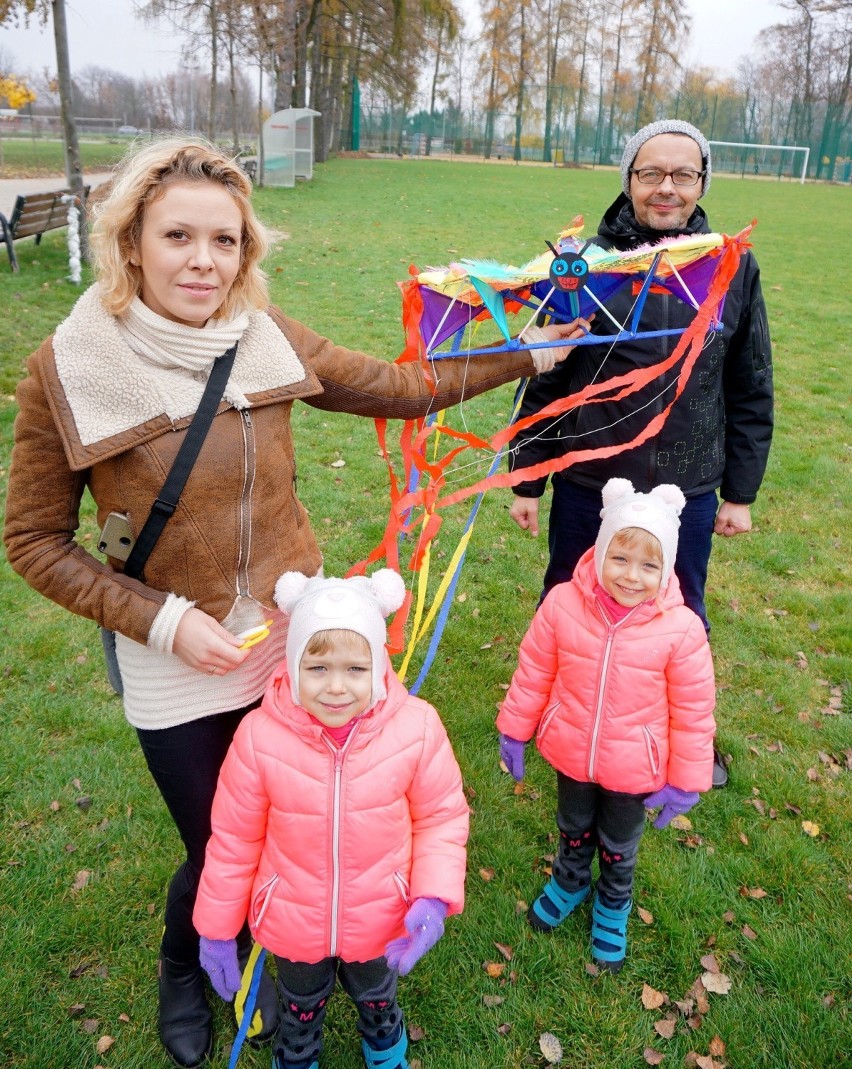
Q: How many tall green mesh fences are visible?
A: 1